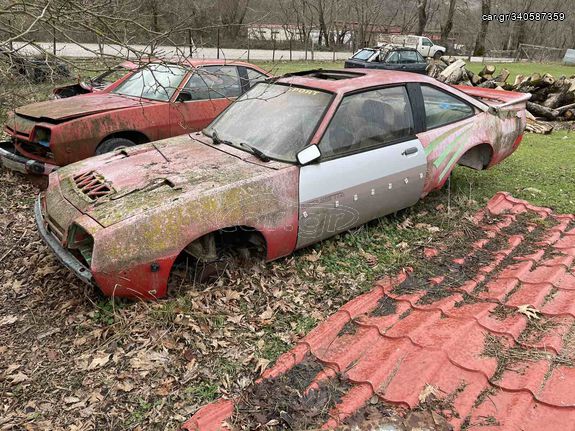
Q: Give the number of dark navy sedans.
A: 1